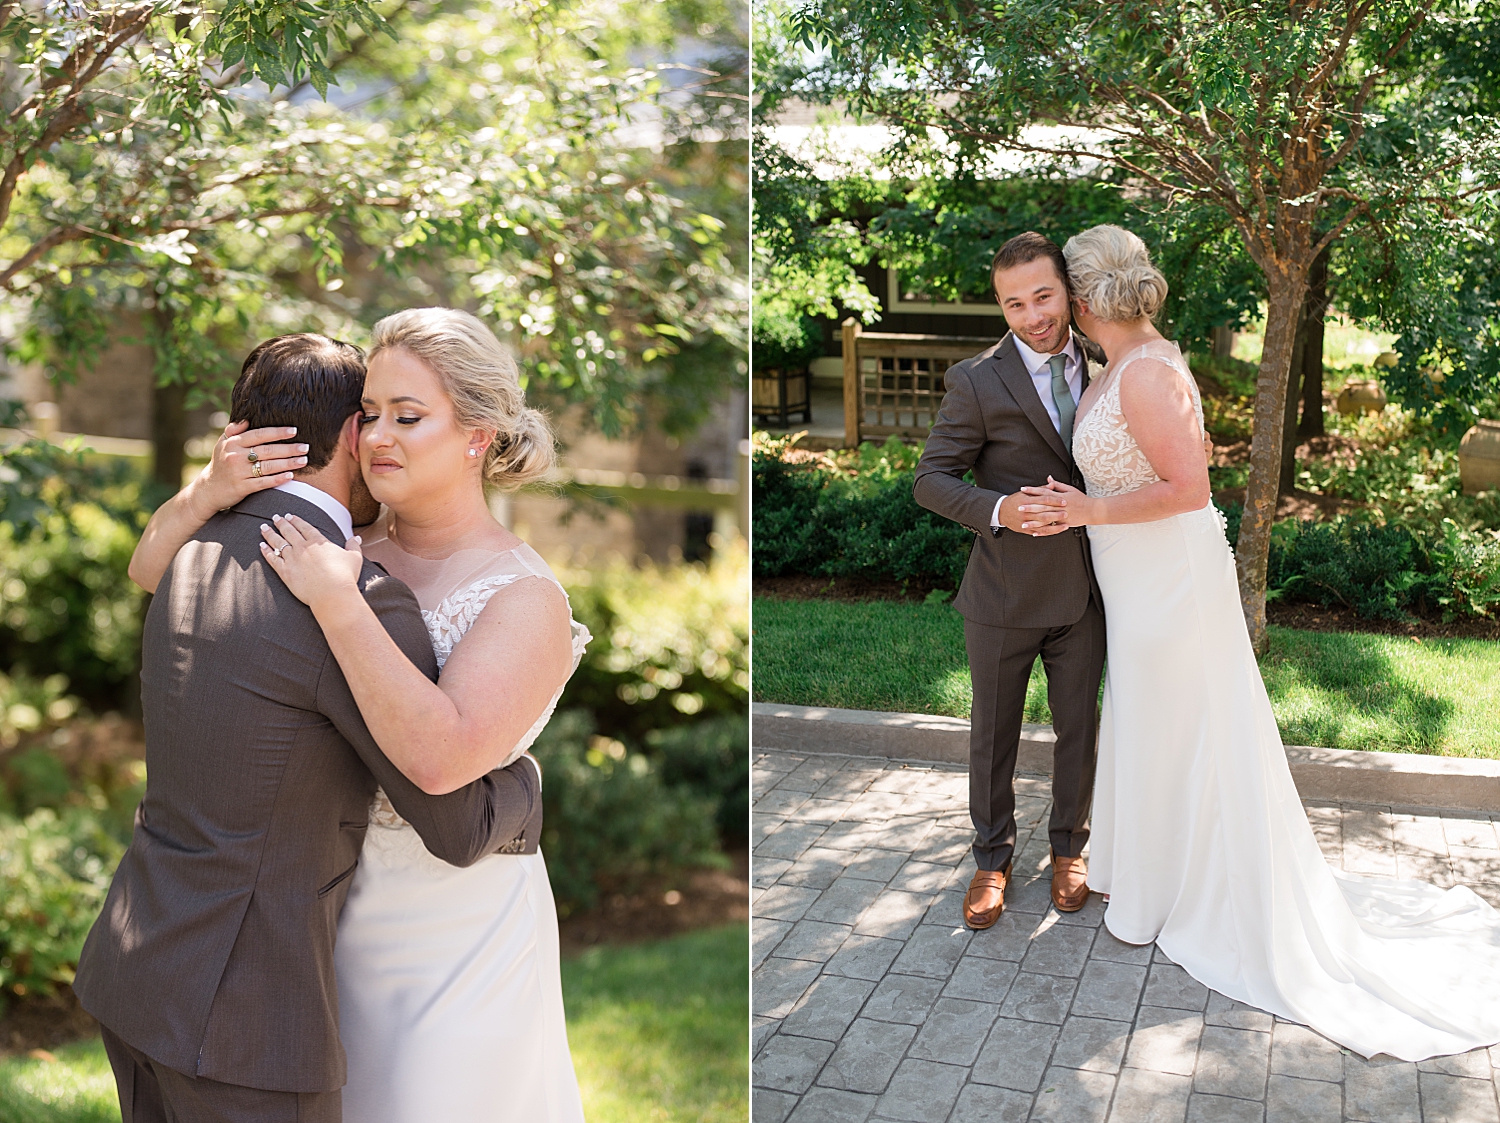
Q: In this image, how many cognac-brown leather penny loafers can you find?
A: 2